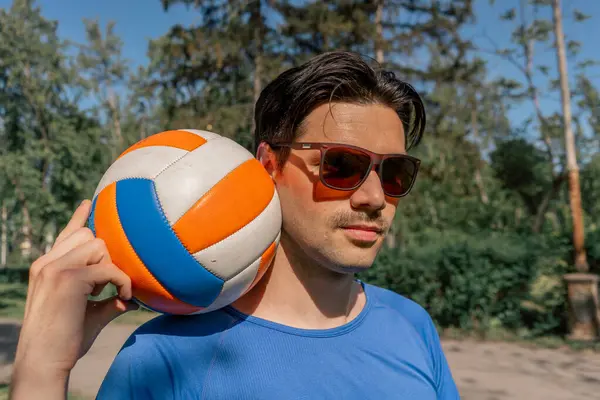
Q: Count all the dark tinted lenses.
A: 2